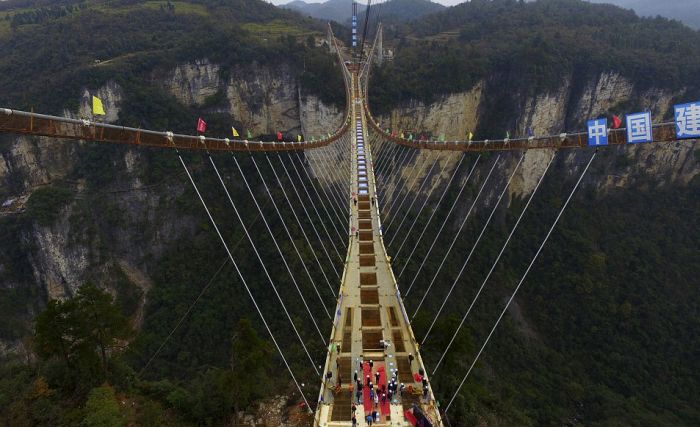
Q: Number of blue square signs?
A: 3